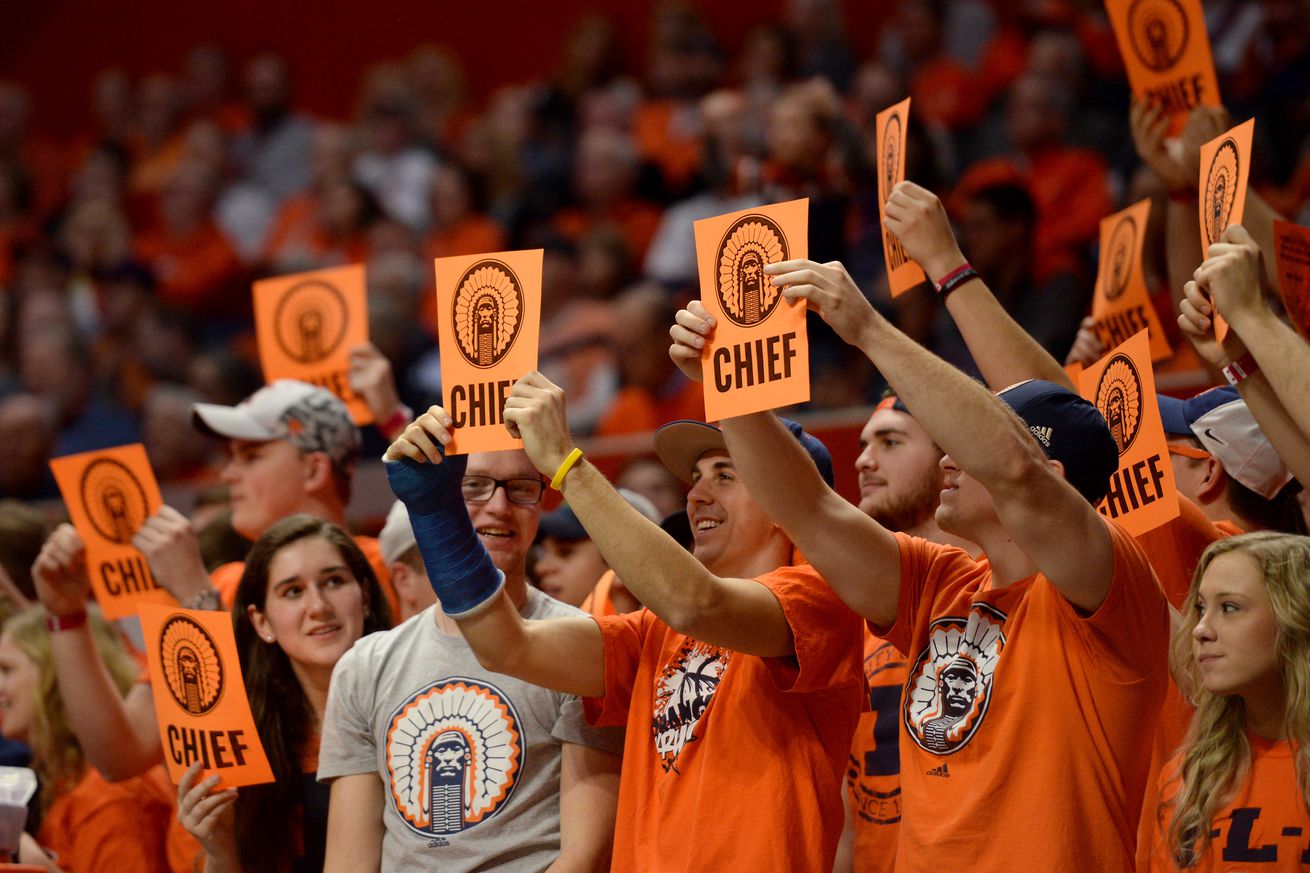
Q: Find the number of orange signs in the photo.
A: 11